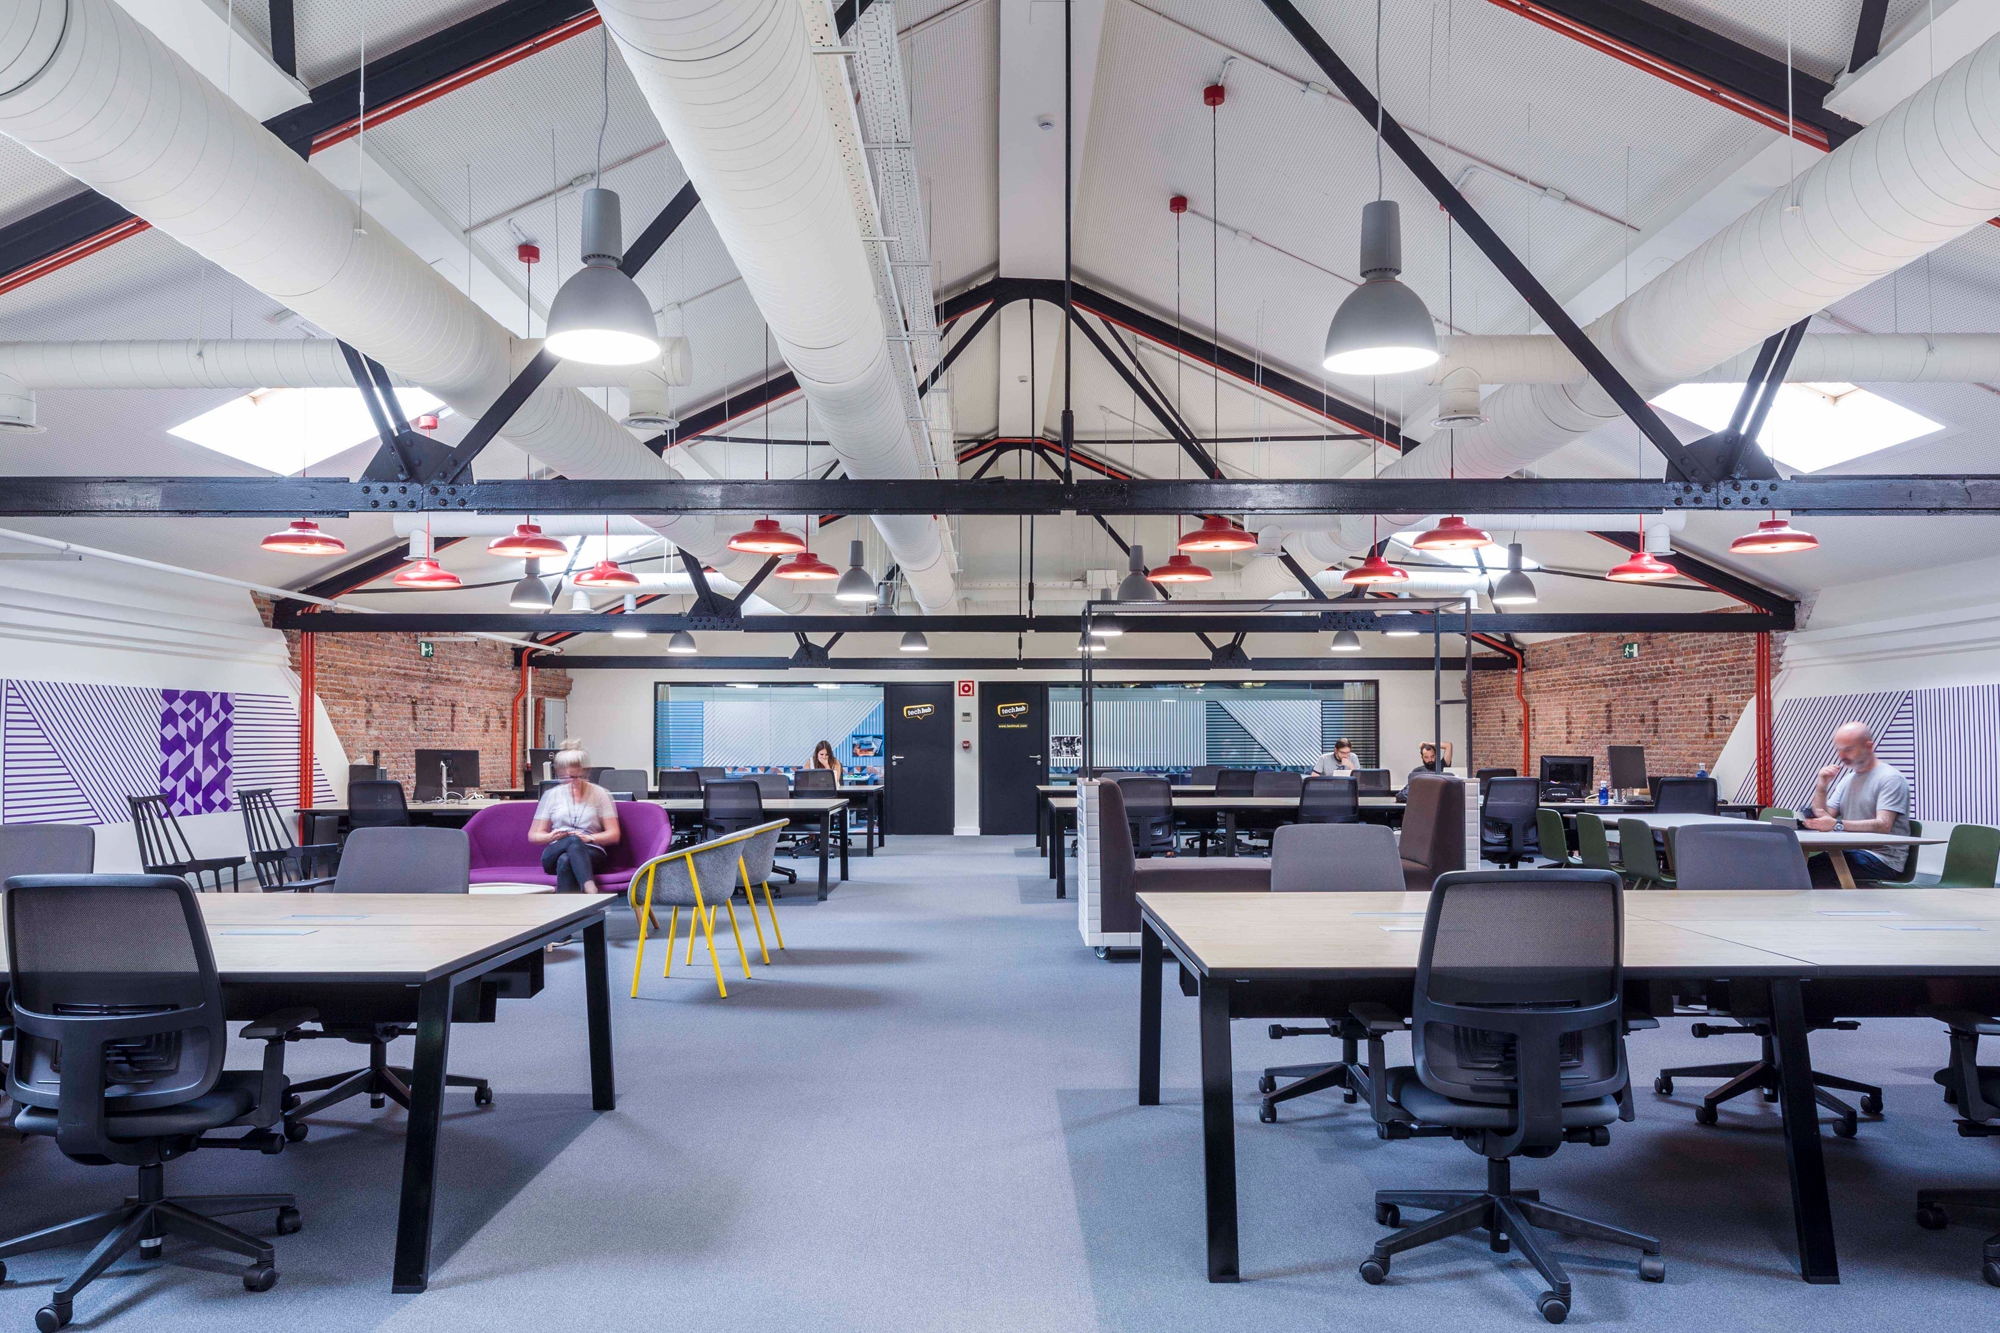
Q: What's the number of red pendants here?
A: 12